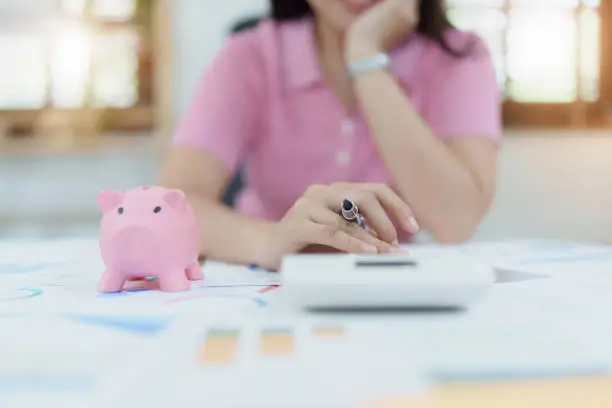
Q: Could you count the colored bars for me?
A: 3